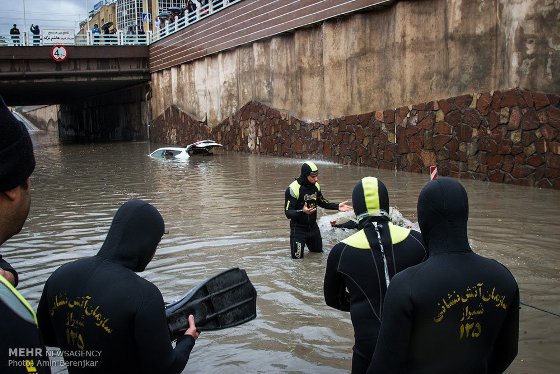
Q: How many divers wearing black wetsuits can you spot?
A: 4